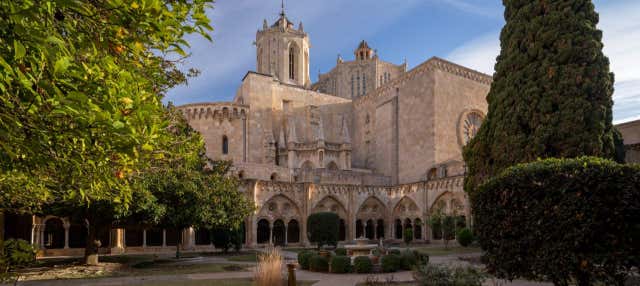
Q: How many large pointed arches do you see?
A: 5